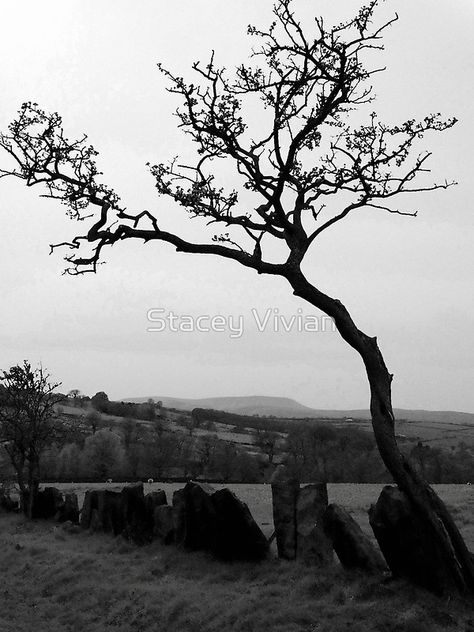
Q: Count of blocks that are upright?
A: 2